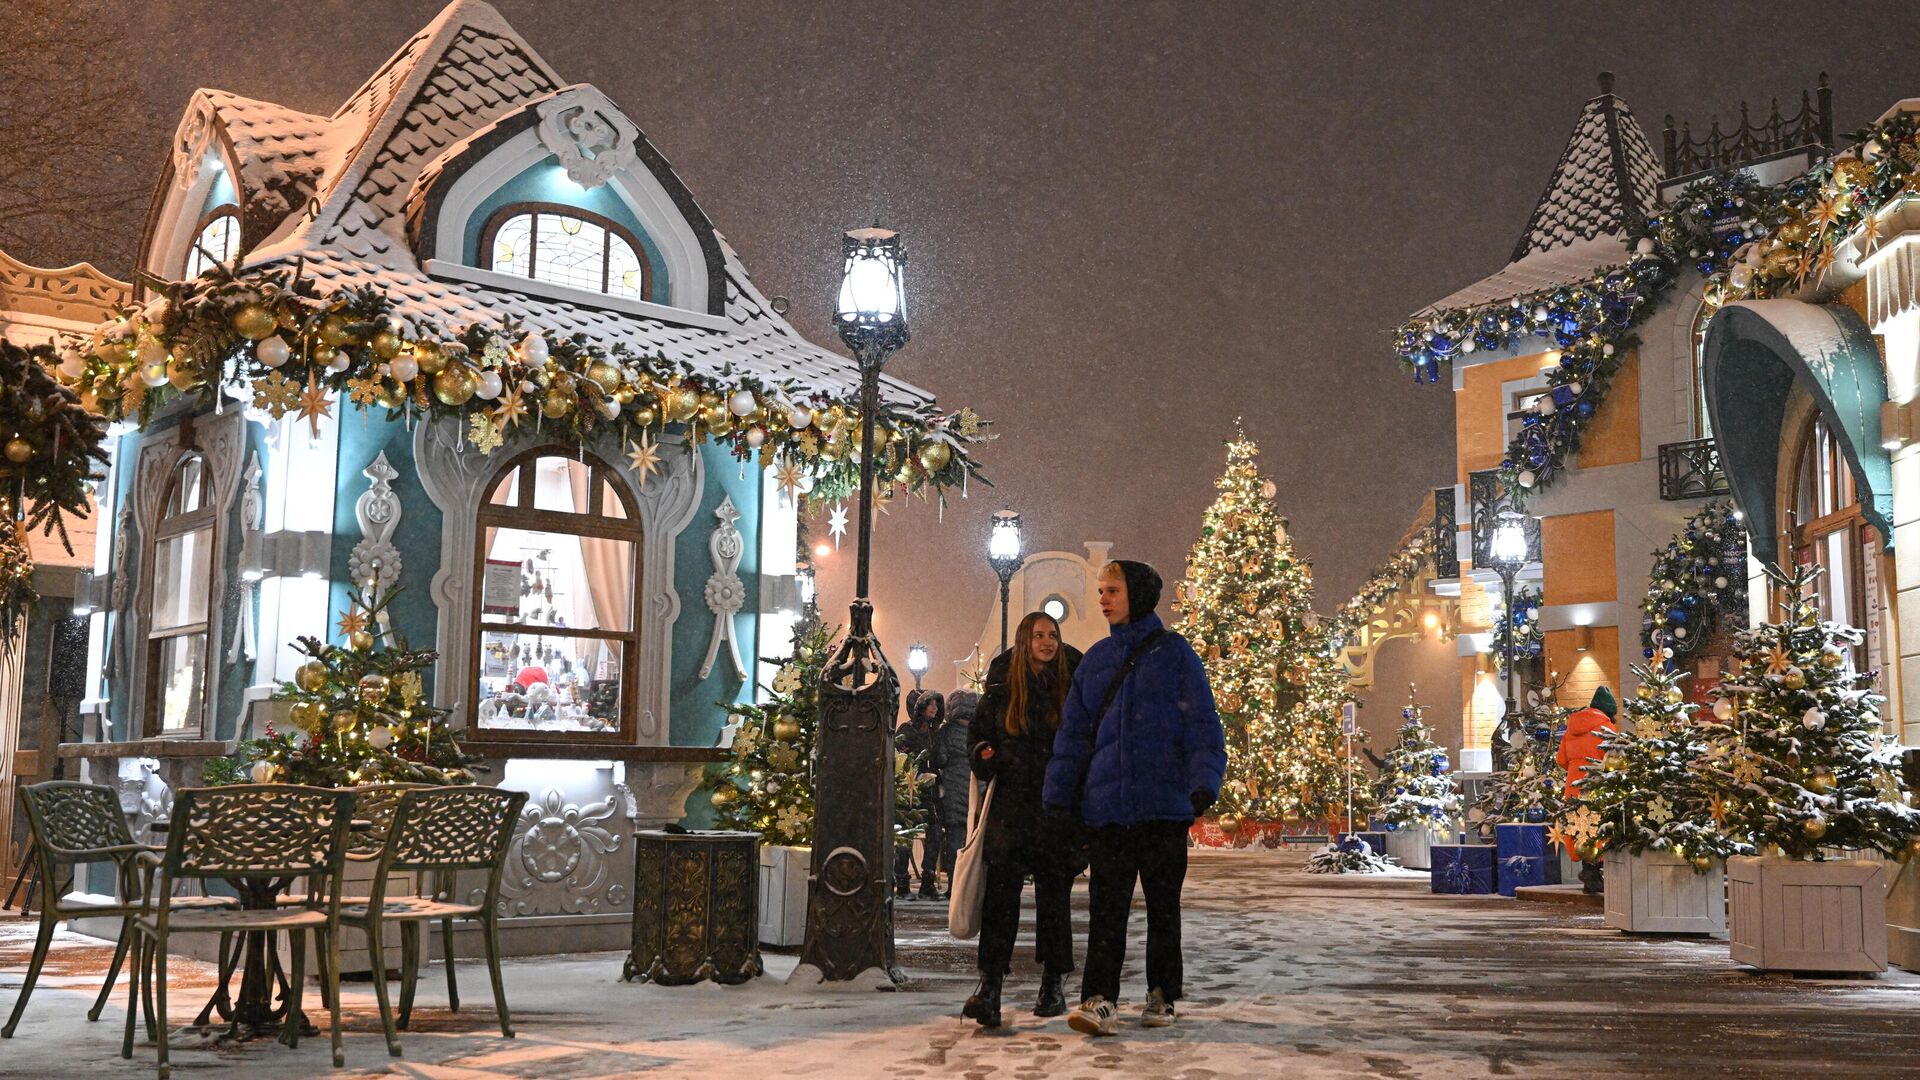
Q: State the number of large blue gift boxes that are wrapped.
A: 2